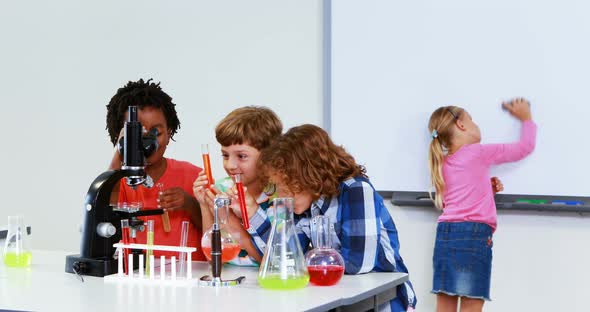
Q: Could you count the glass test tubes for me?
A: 6